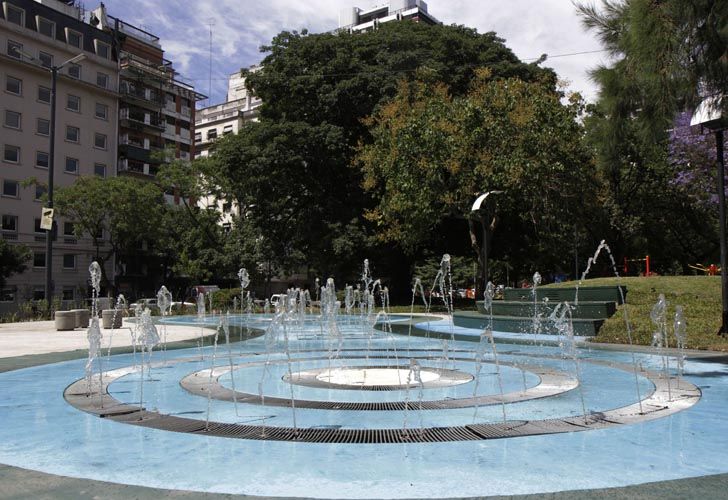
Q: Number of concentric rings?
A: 3